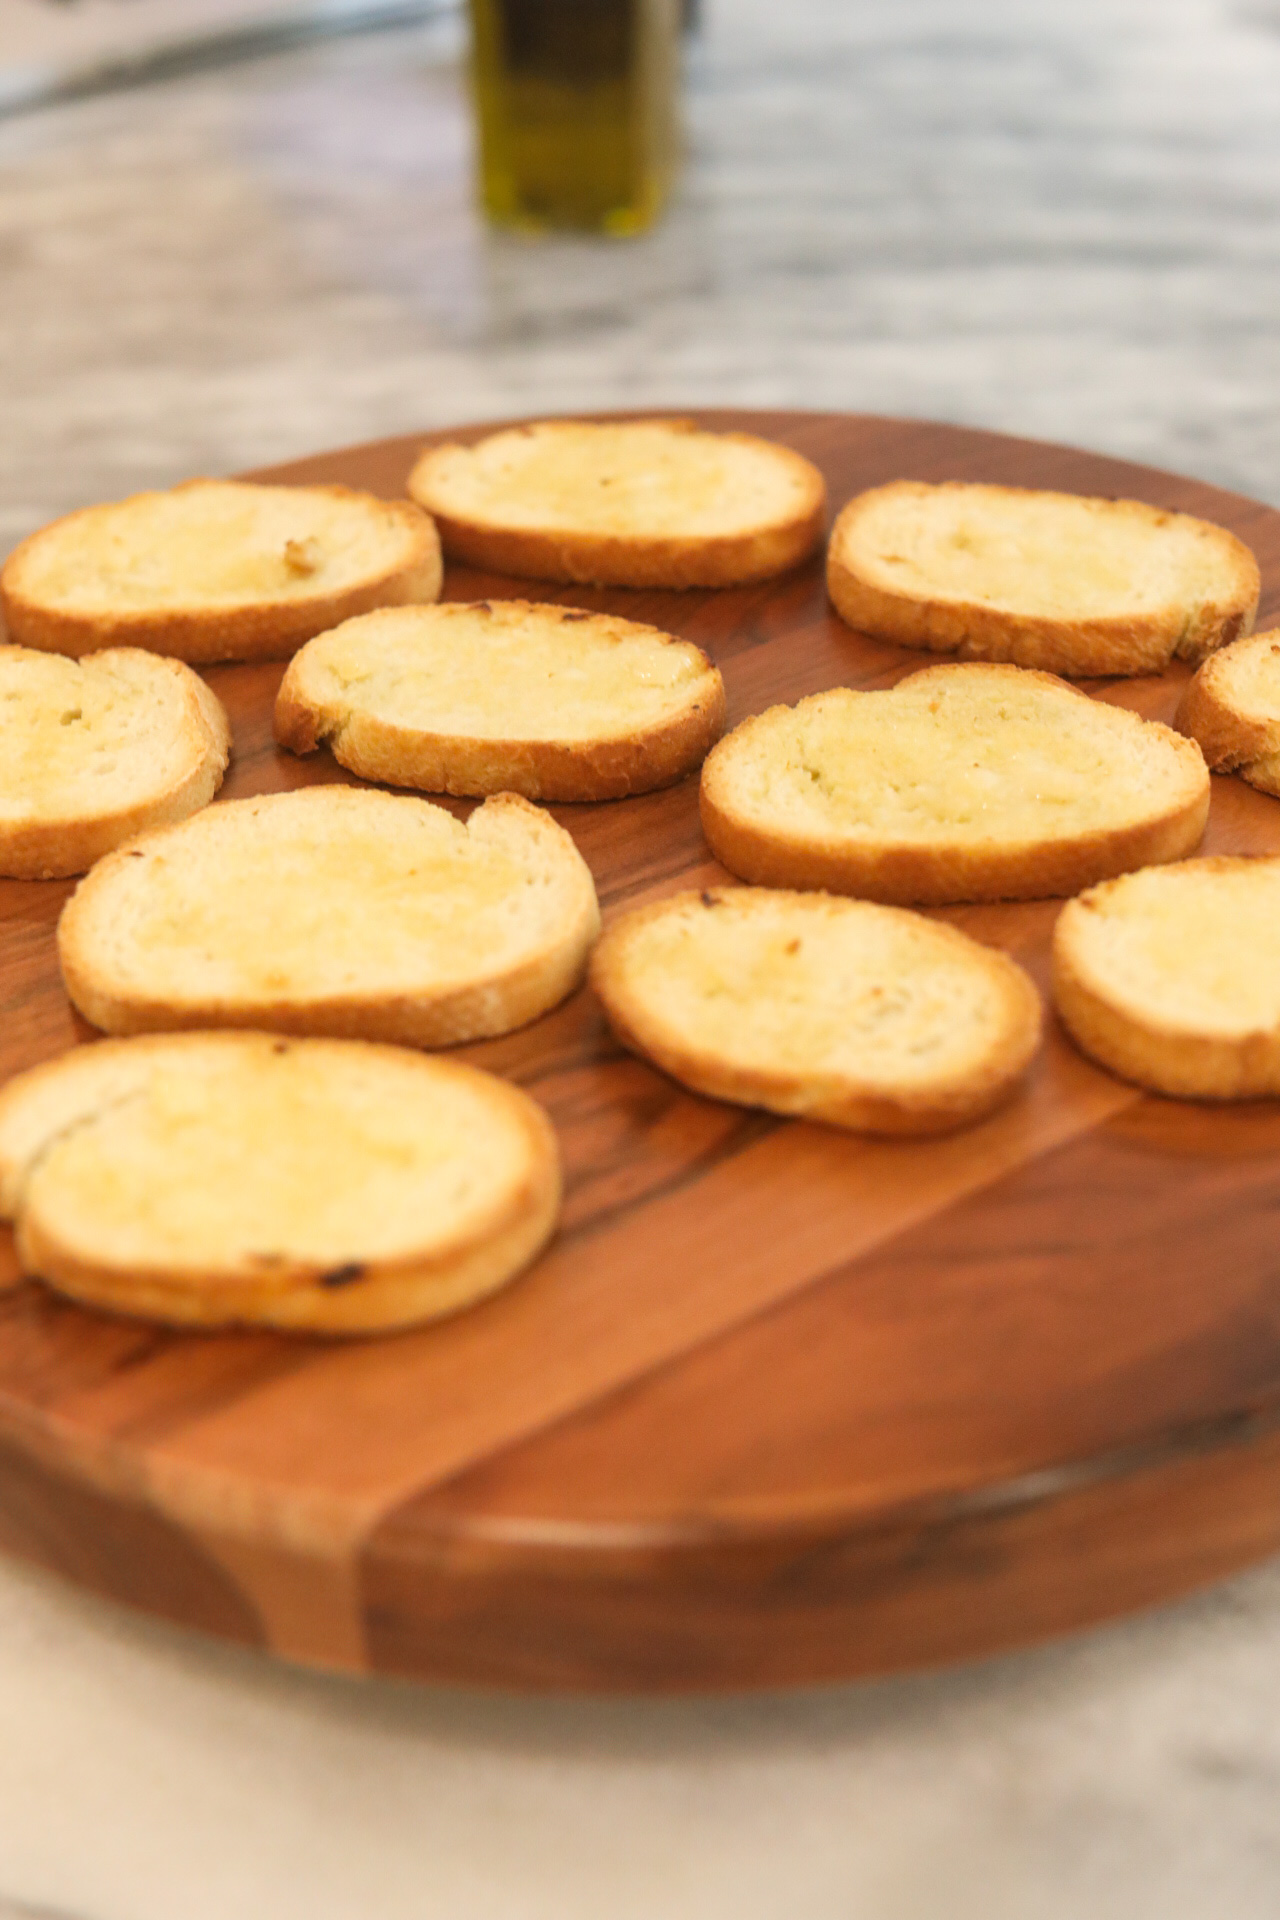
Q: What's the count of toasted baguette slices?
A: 11